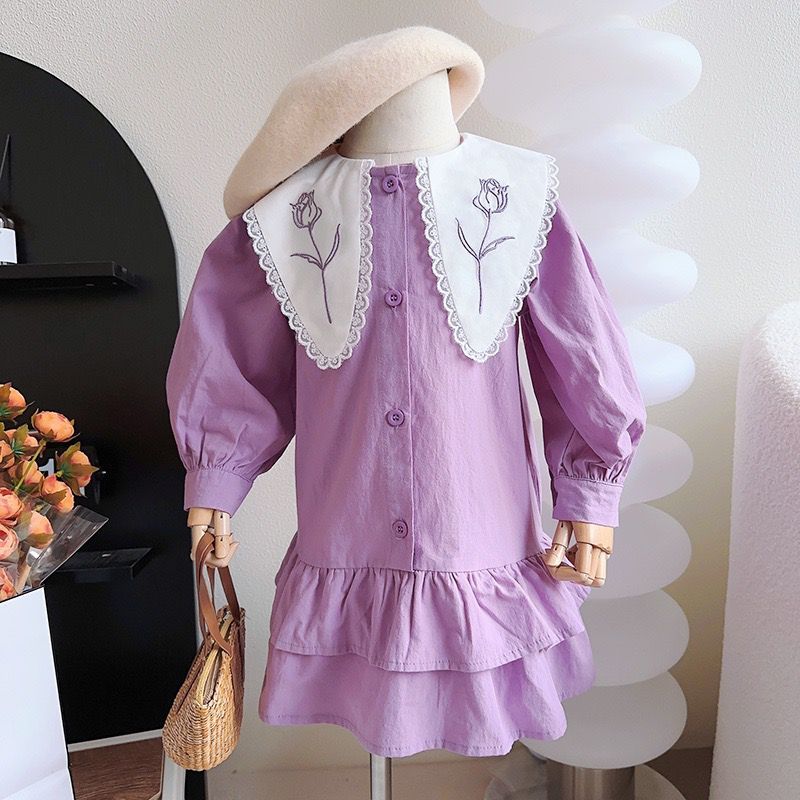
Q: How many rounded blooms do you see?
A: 11